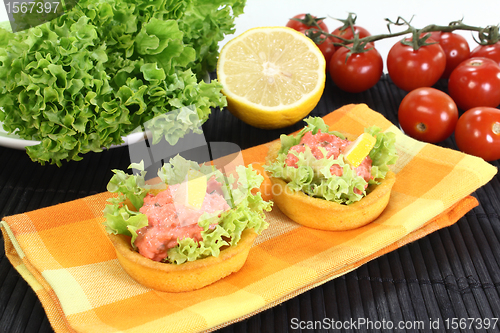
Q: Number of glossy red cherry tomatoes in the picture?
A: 10